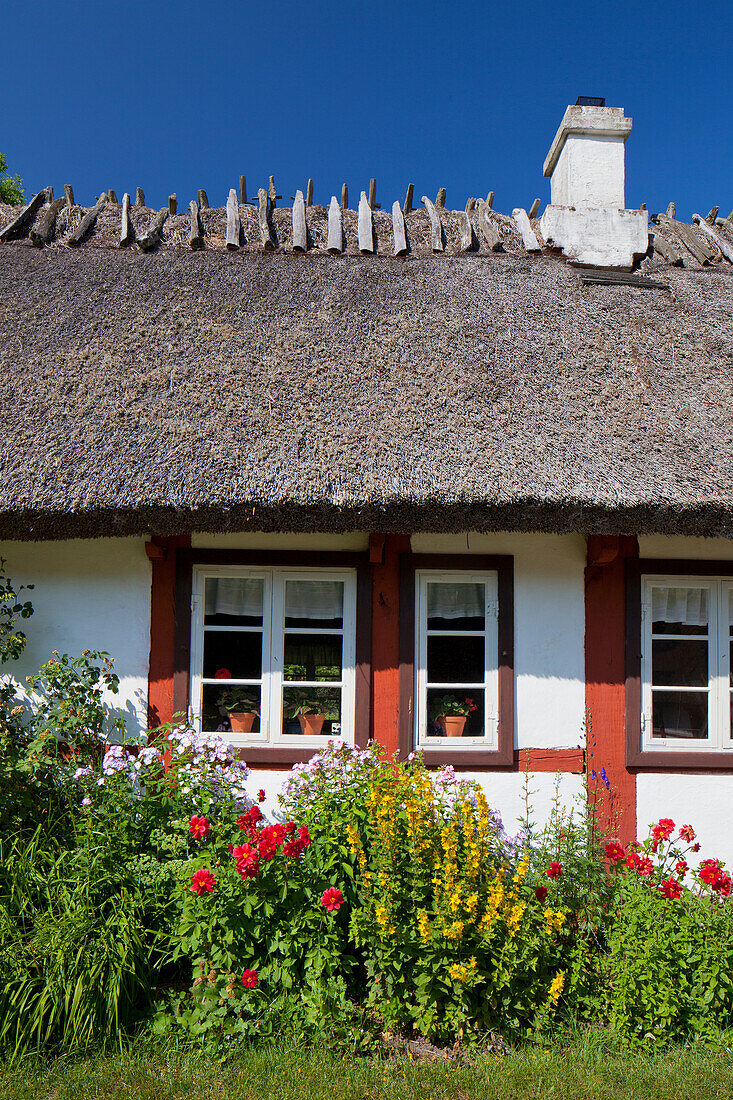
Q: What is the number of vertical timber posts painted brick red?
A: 3